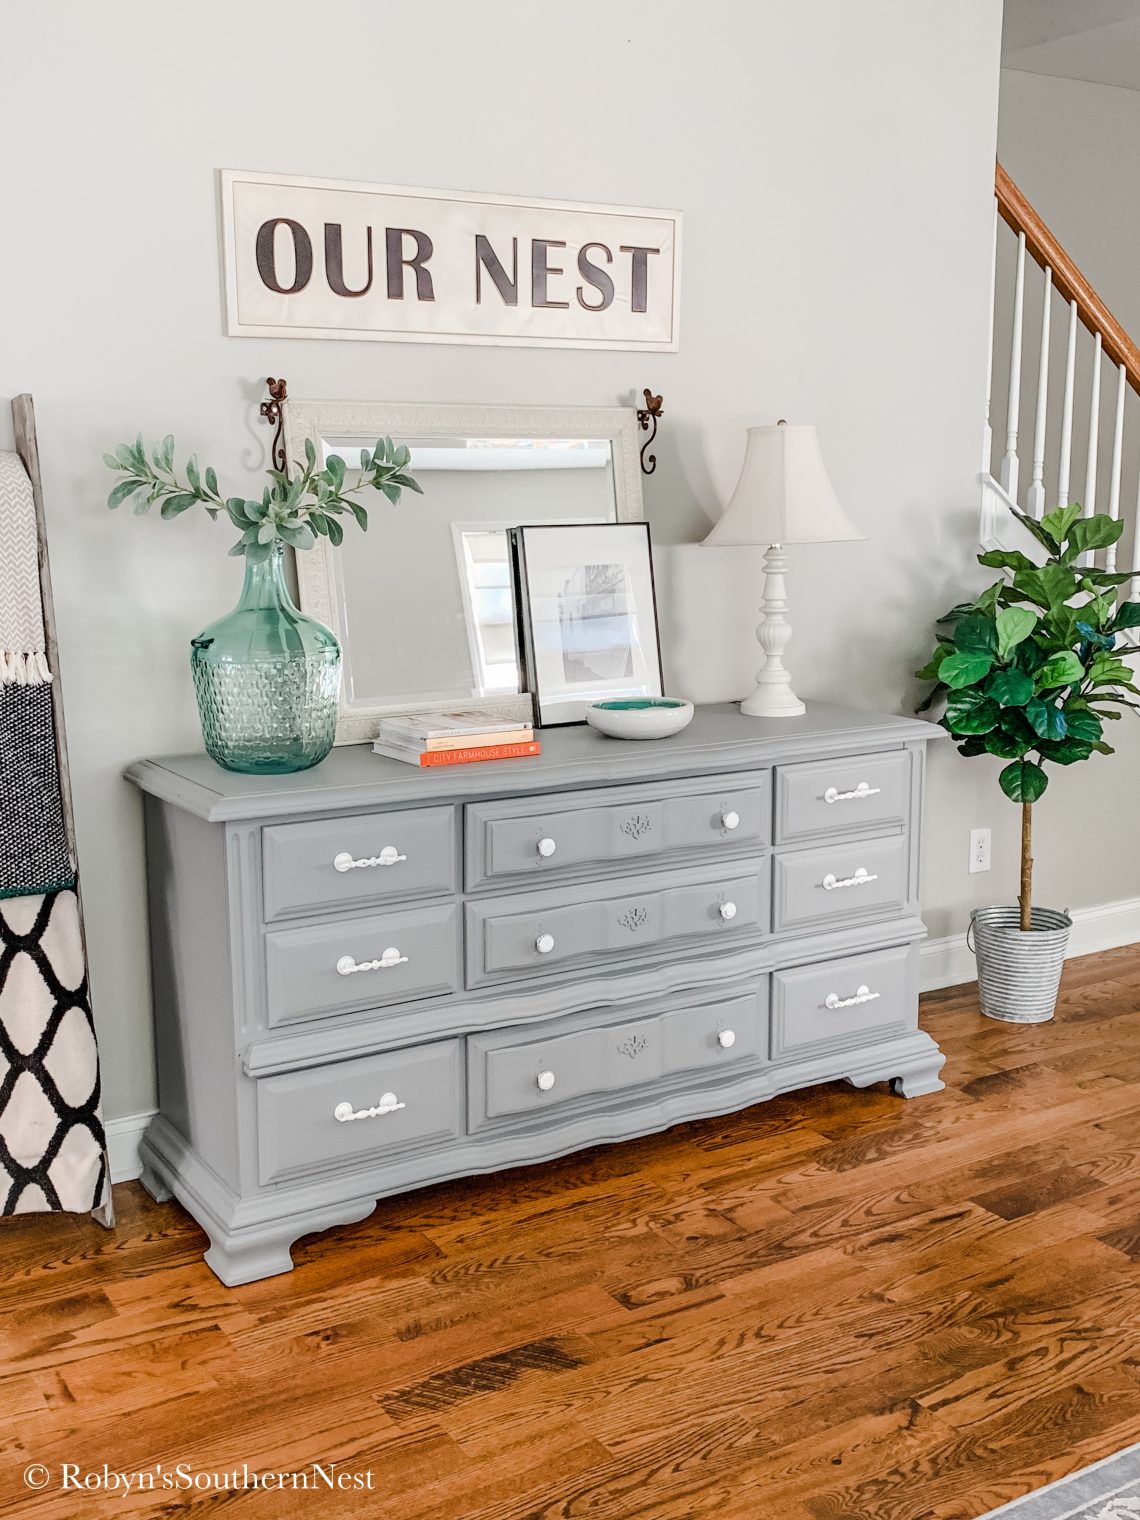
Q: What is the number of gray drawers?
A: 9